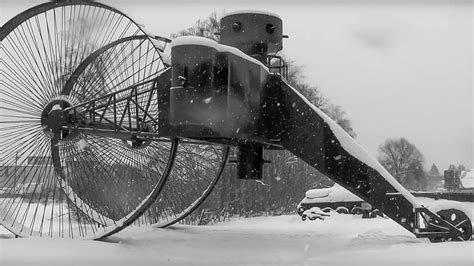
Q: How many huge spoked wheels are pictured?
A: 2